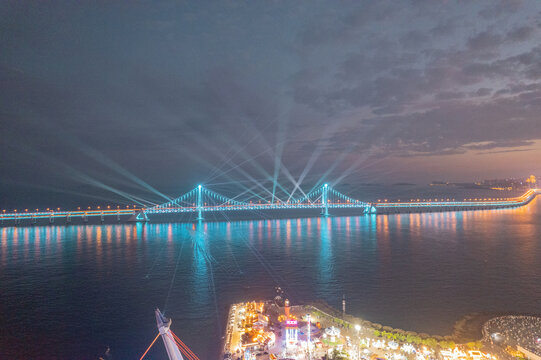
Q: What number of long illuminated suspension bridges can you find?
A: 1